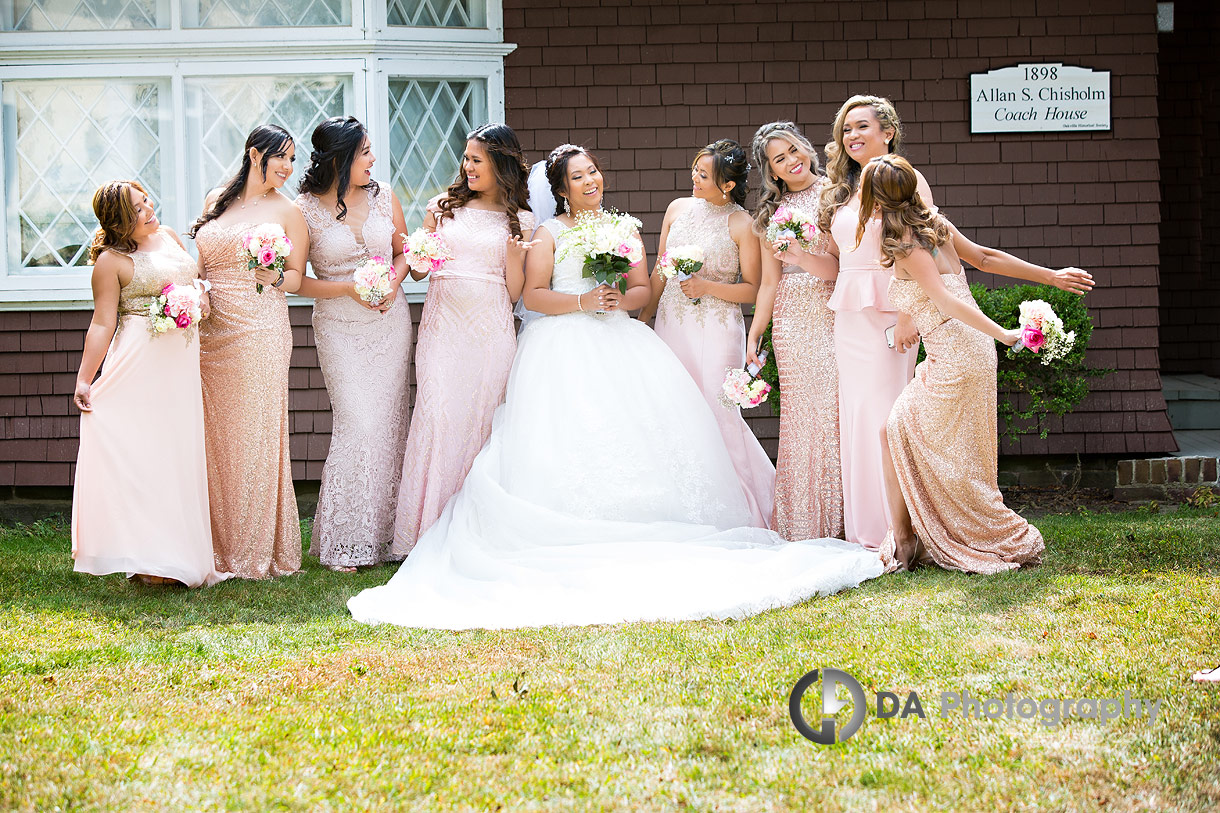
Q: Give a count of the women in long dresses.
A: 9